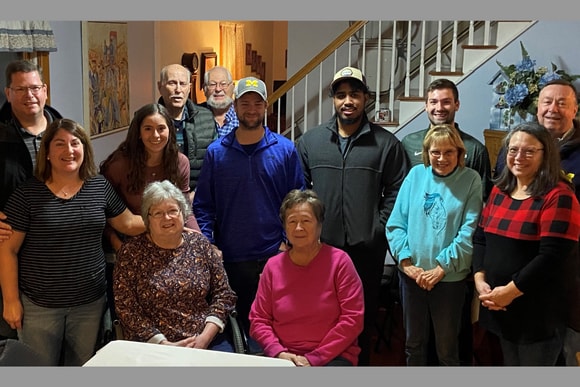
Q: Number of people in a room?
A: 13